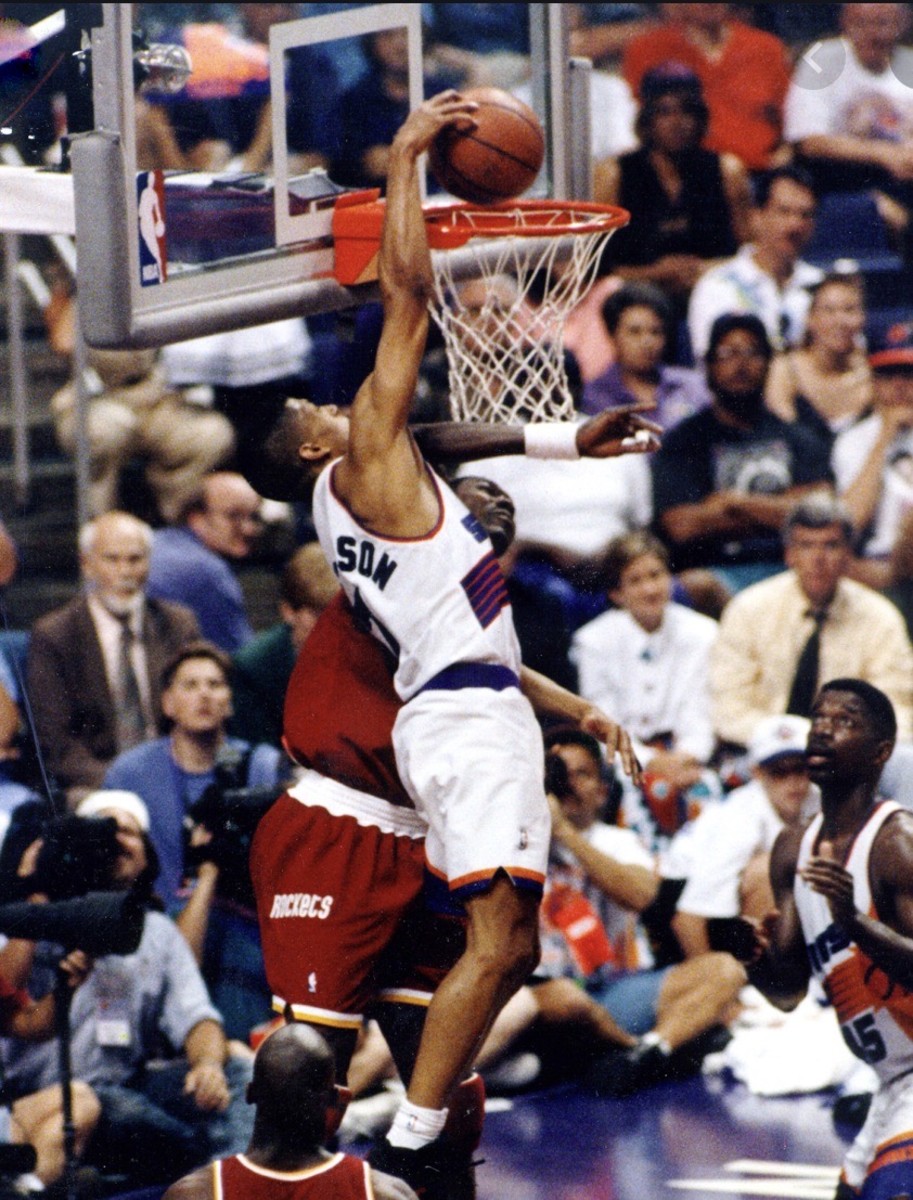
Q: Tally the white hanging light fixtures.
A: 0